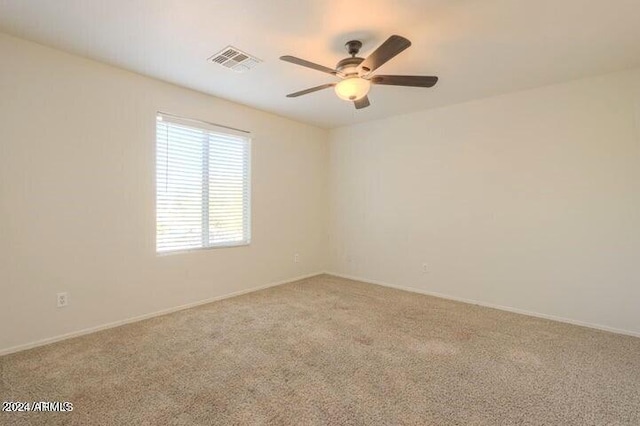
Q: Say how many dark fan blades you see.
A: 5